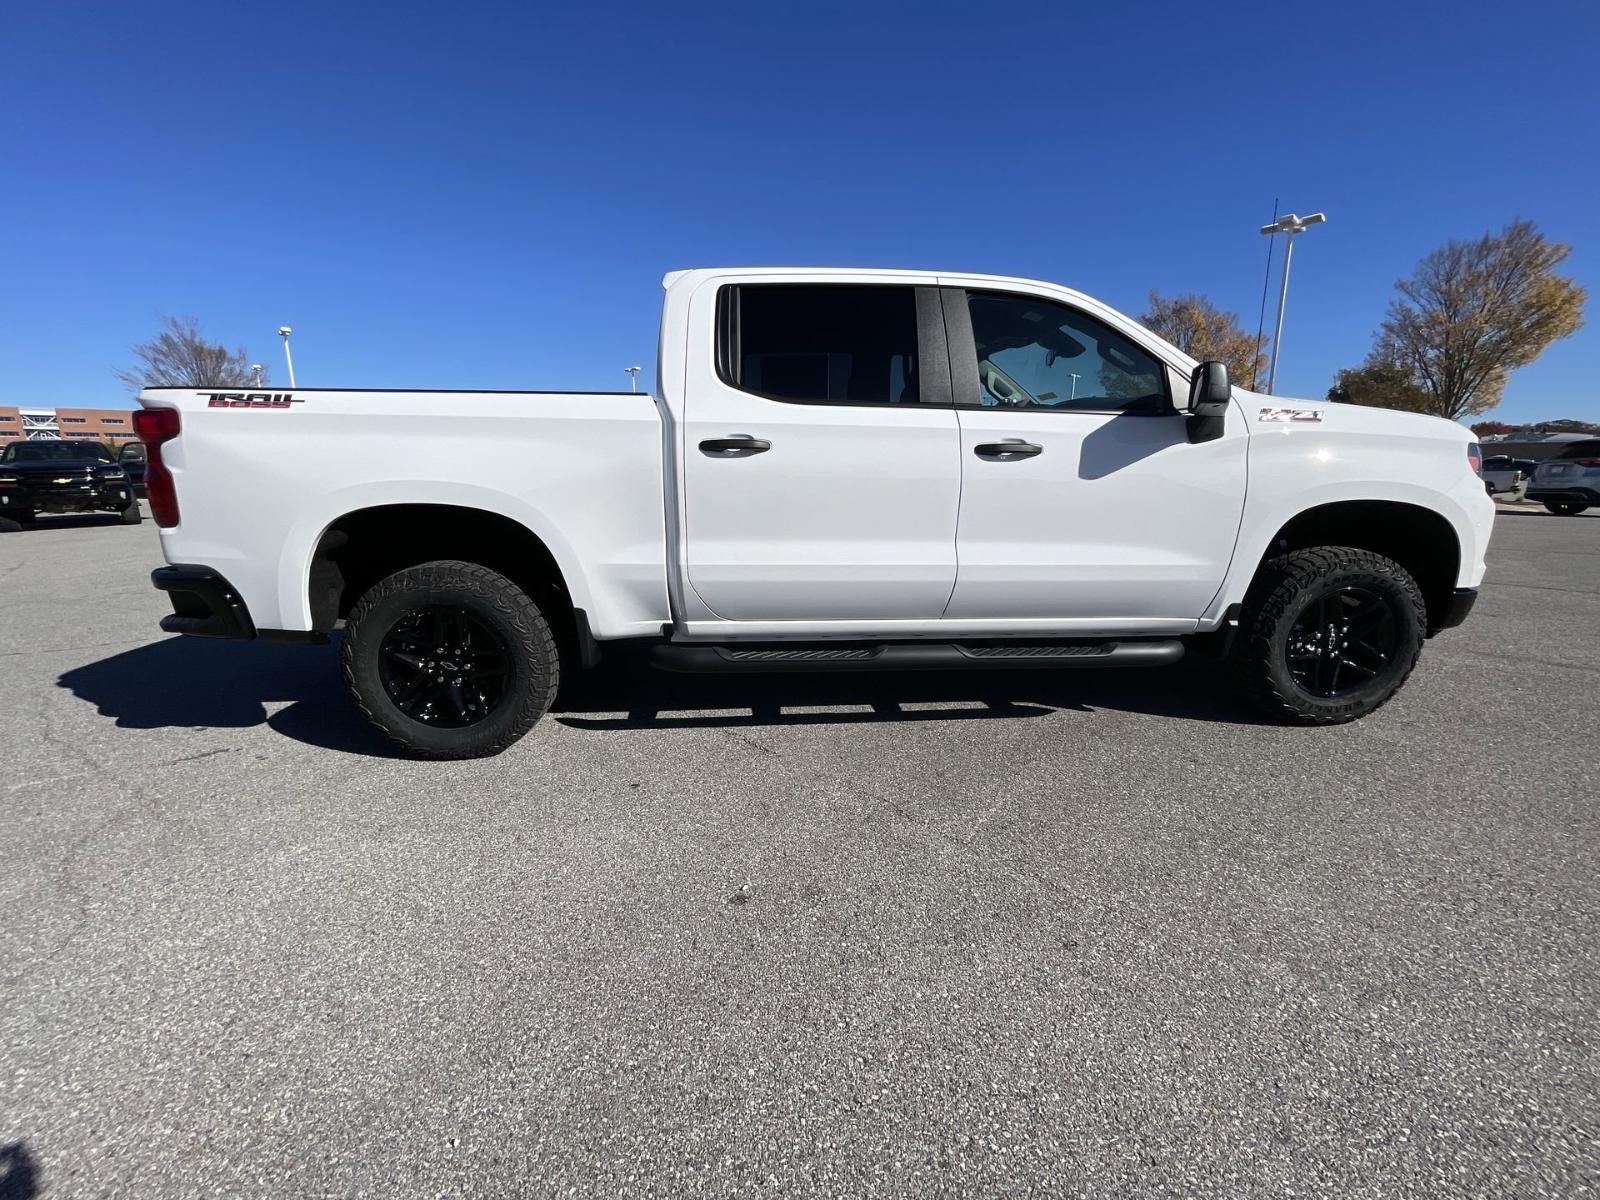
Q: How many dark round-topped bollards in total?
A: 0